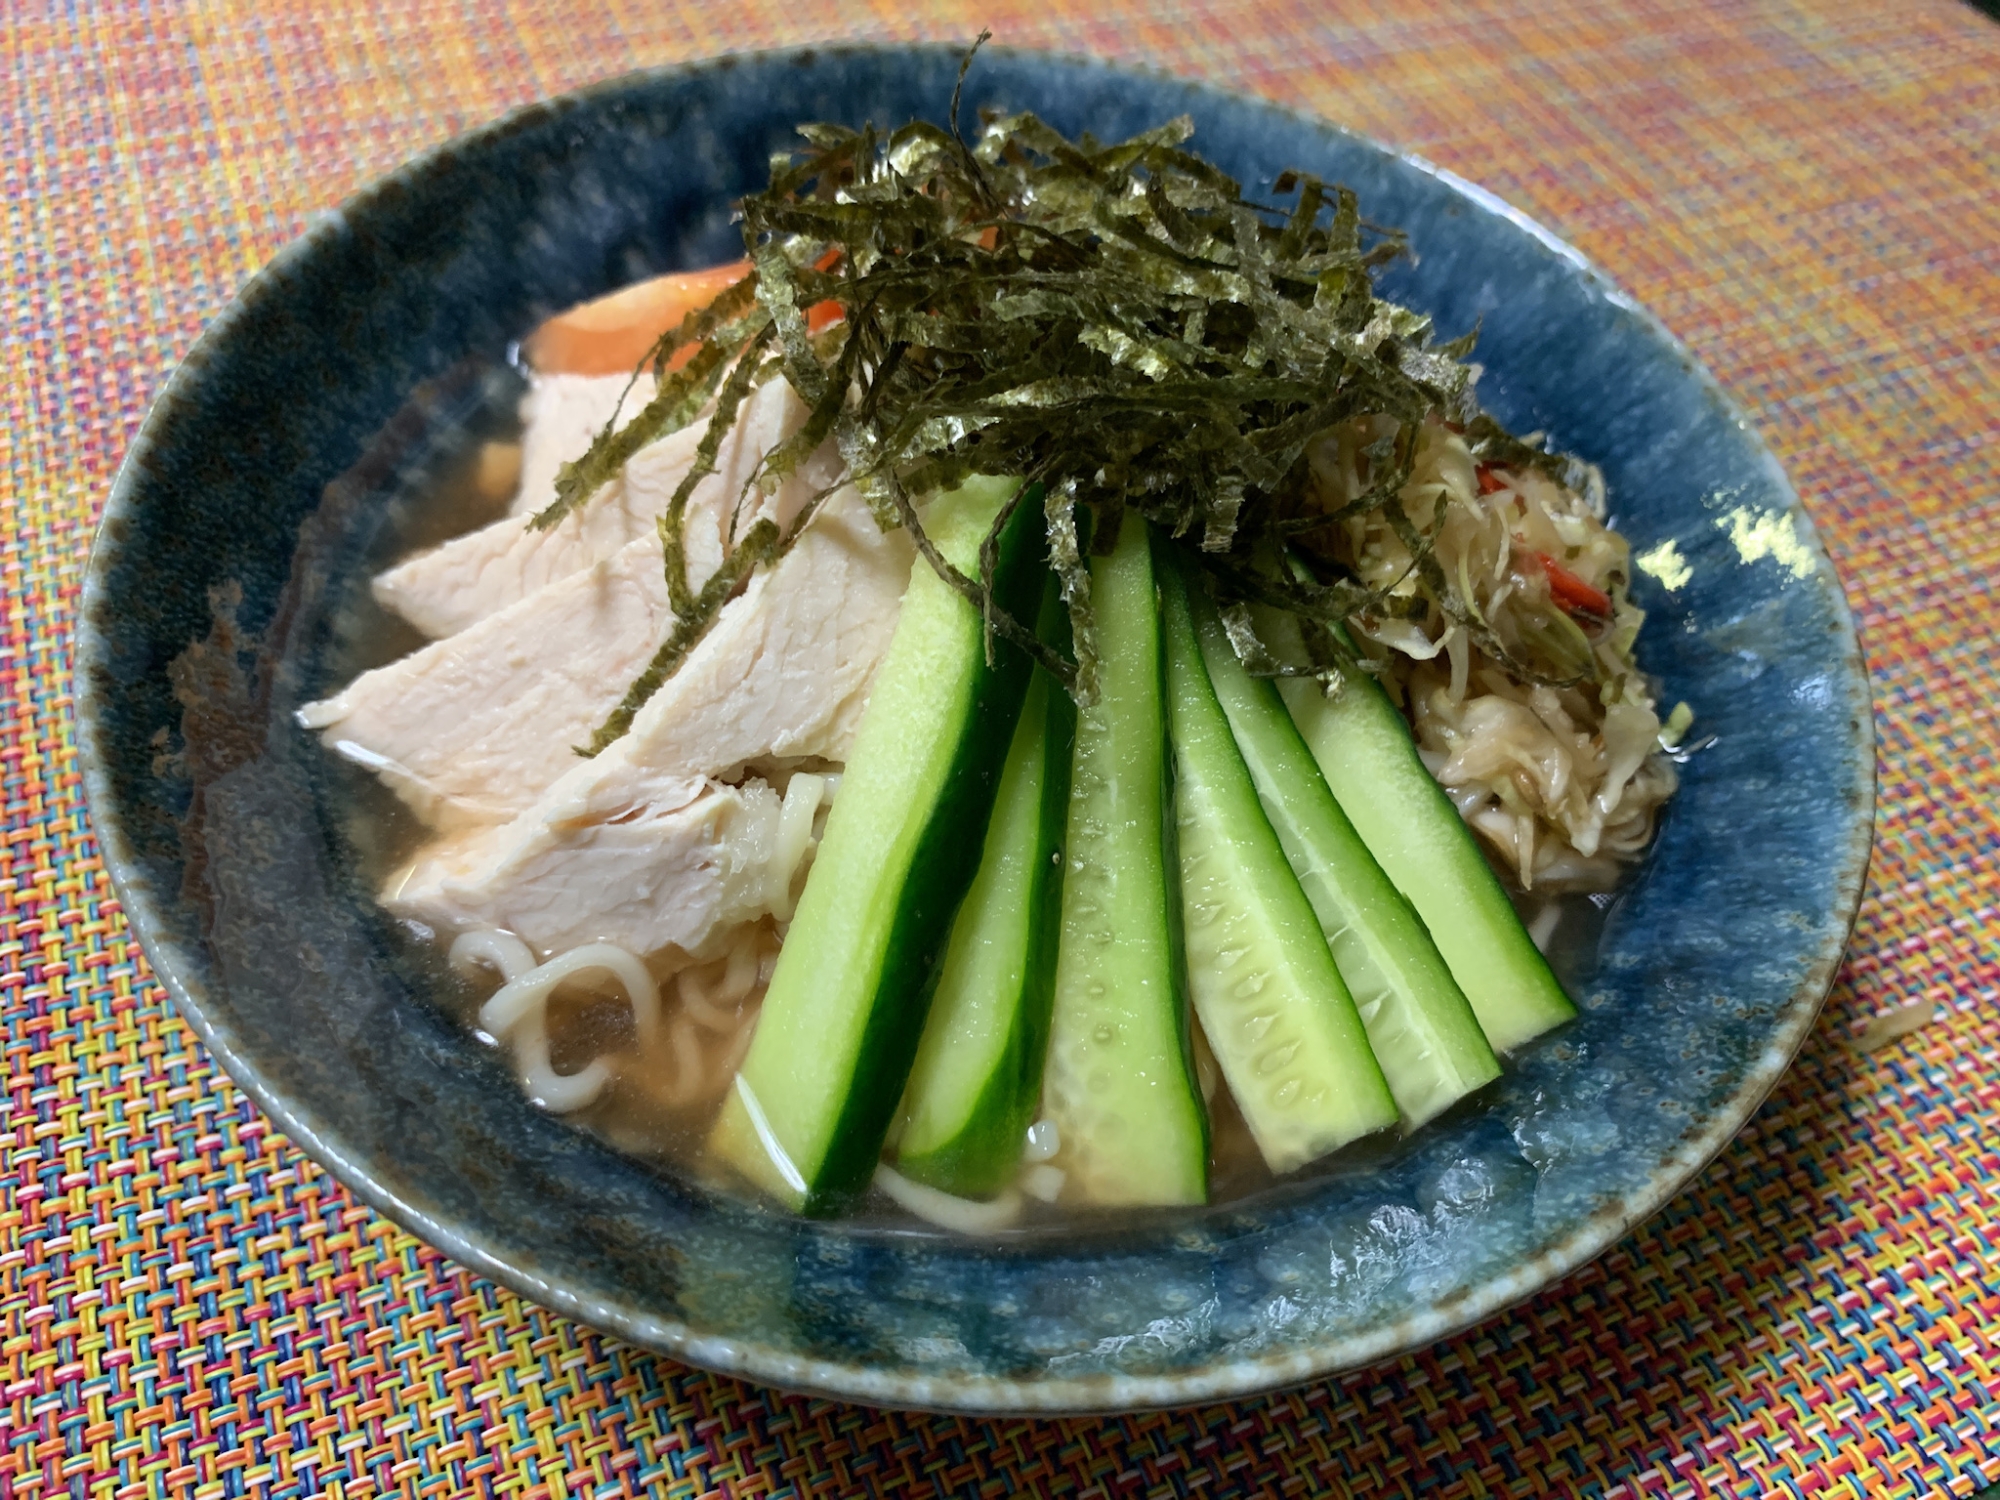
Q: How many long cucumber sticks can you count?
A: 6